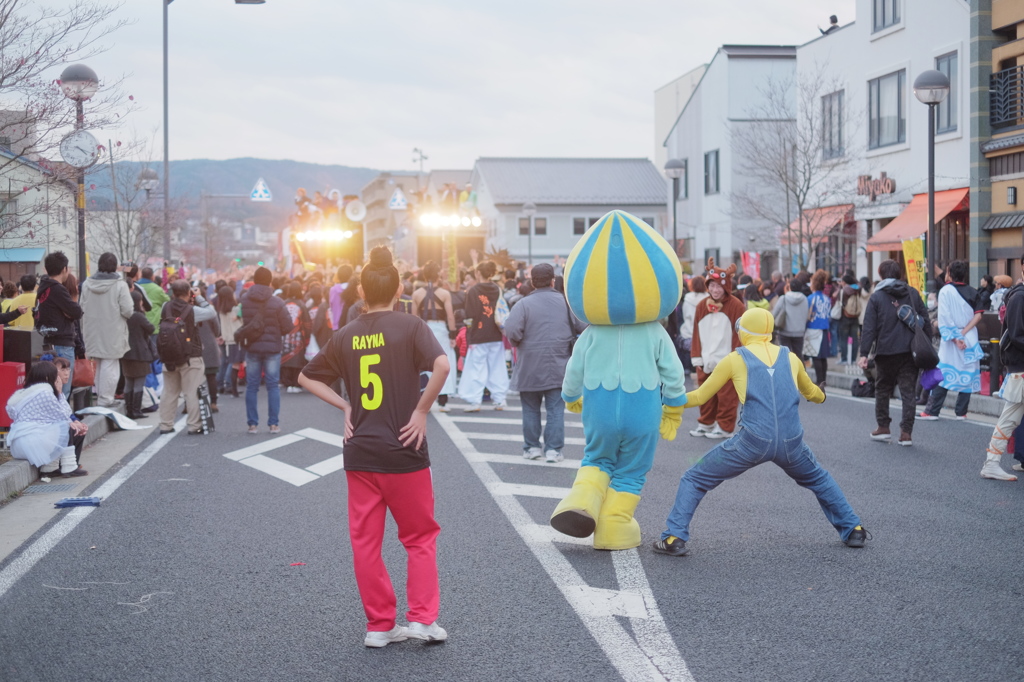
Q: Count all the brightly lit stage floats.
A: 2